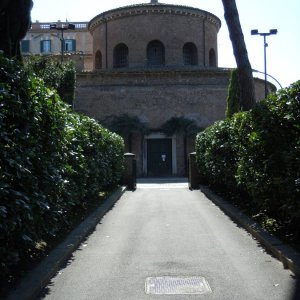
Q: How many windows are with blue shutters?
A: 3